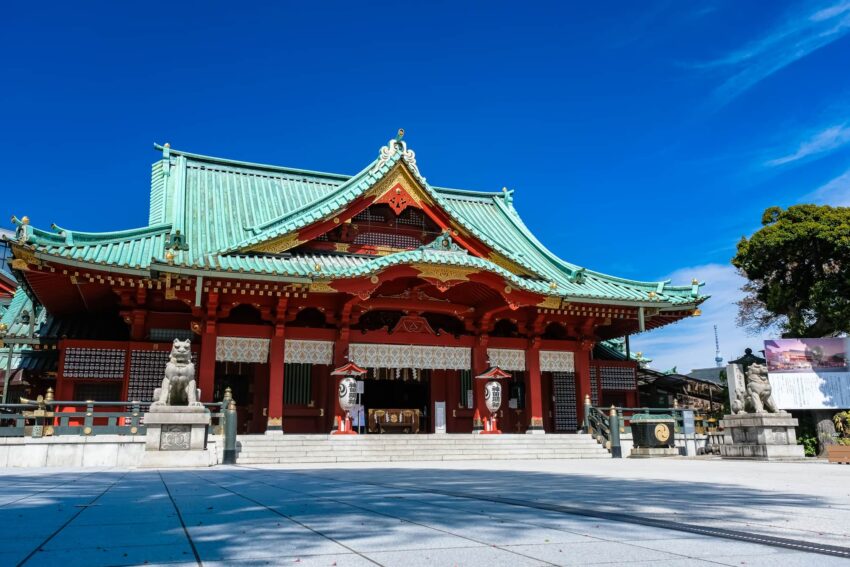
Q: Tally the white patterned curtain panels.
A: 5